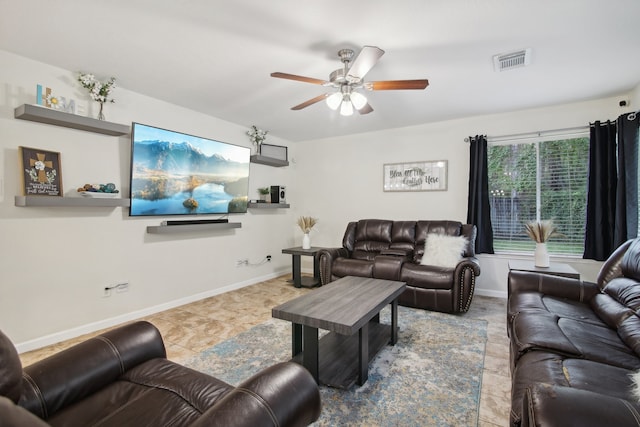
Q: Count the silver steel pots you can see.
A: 0